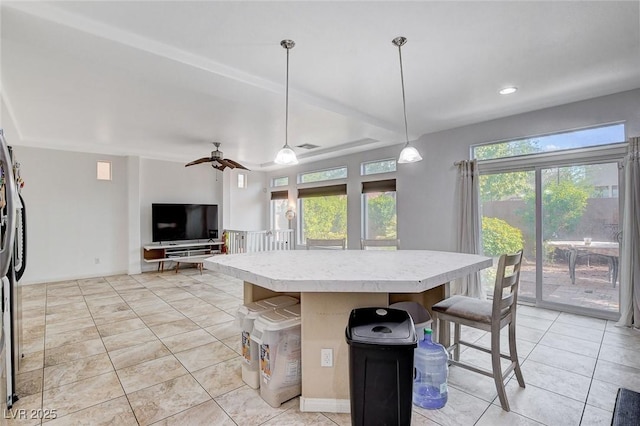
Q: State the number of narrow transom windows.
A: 4